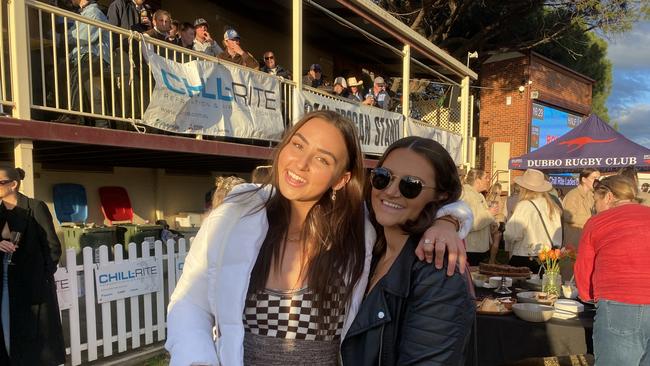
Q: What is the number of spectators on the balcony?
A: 12